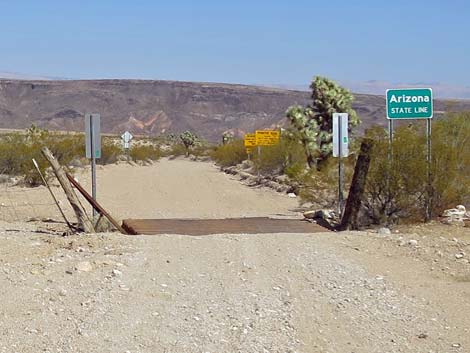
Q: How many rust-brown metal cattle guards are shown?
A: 1